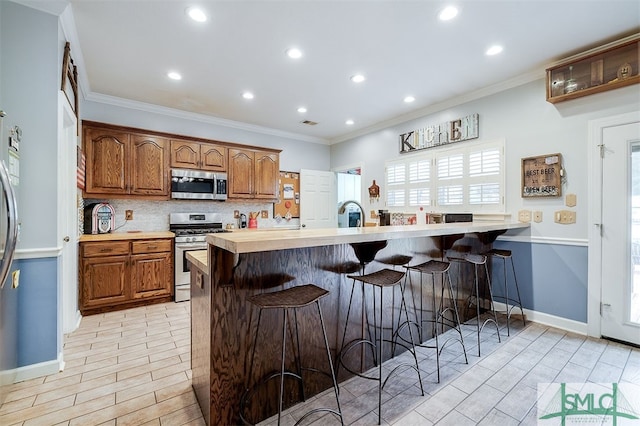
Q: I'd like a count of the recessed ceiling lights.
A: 10